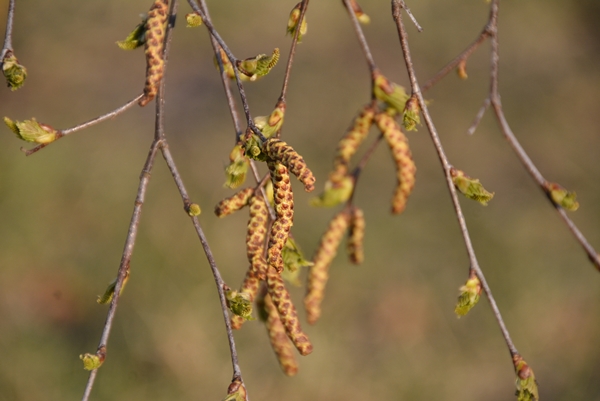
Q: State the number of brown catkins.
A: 12